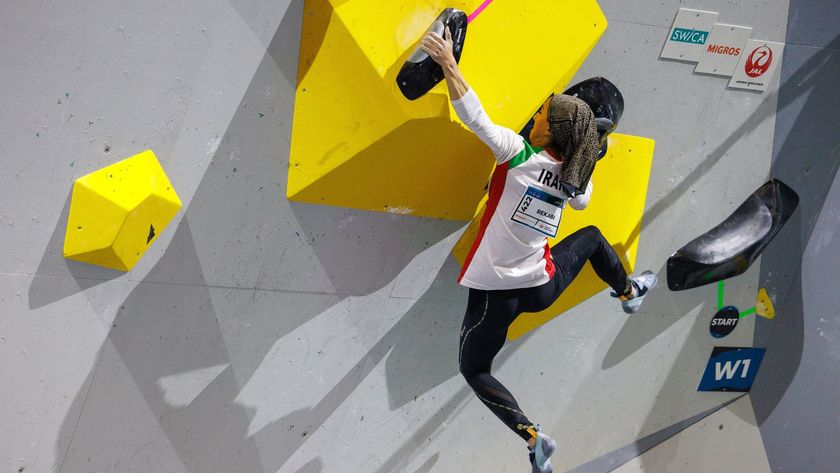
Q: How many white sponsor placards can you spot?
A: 3